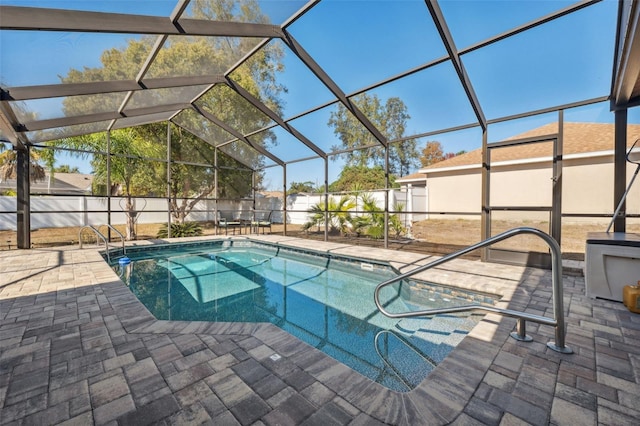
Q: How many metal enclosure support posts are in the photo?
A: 11